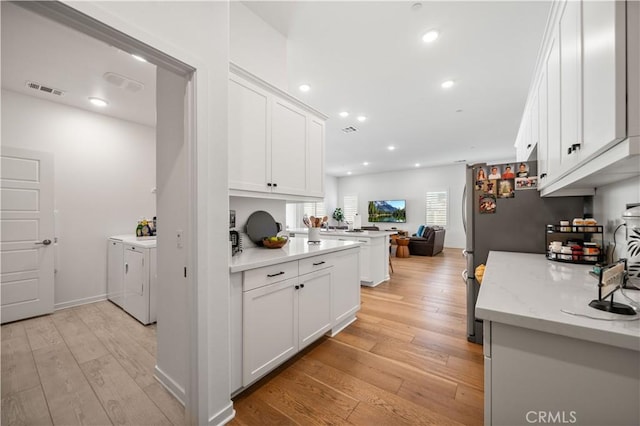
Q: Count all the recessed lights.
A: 11